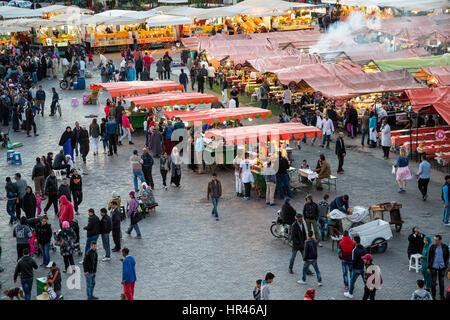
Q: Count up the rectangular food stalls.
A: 4